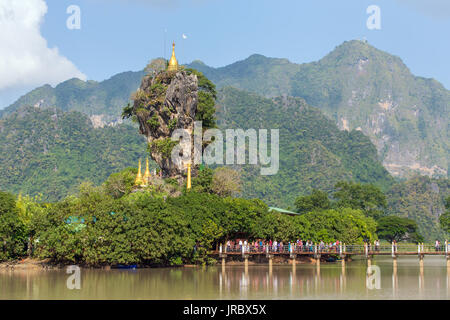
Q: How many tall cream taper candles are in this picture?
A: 0